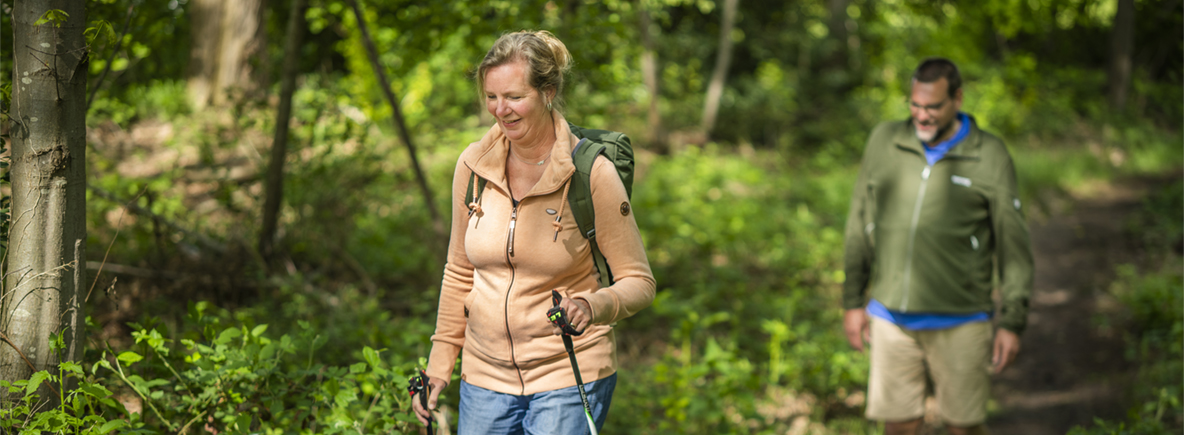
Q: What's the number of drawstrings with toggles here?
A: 2